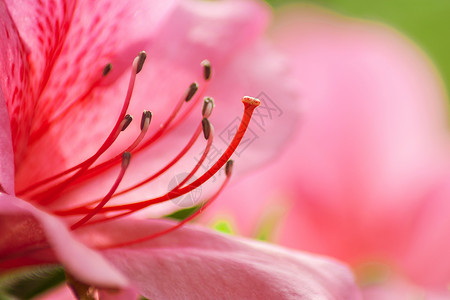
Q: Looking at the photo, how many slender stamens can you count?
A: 10